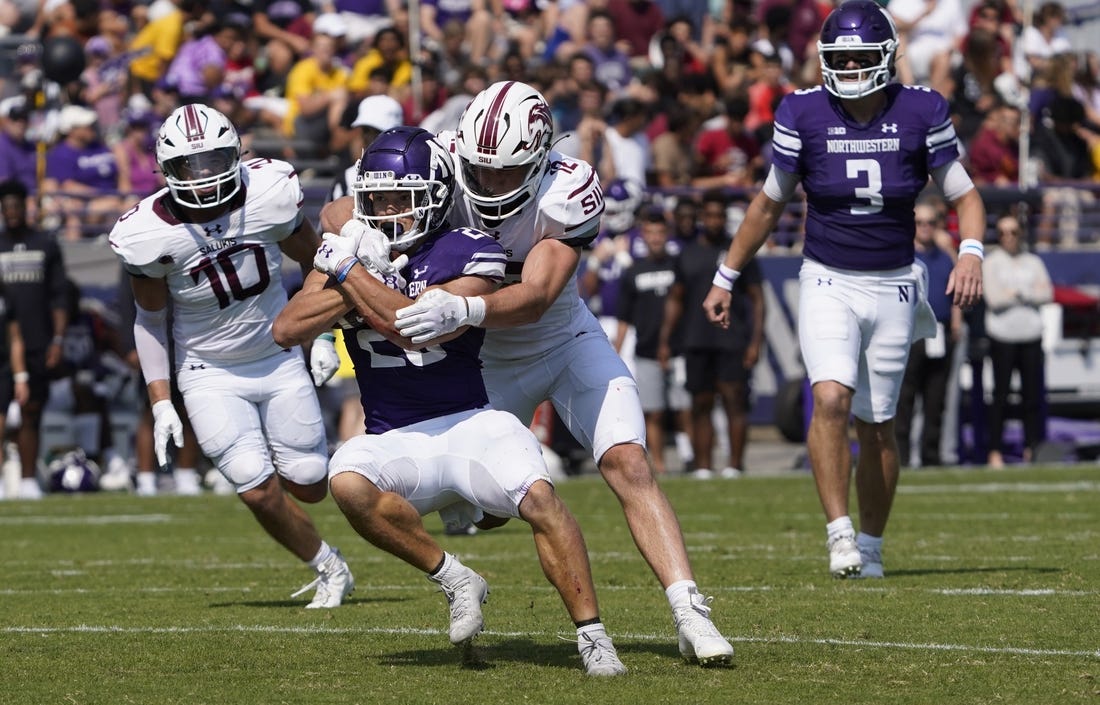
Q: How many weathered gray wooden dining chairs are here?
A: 0